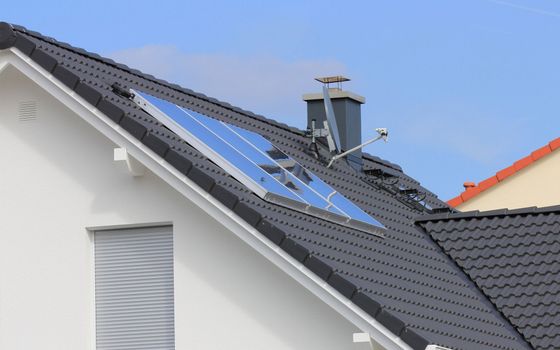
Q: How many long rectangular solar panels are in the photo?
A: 3